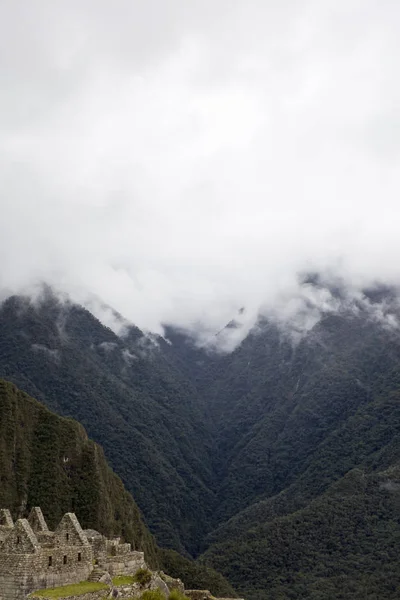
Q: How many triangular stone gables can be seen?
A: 4